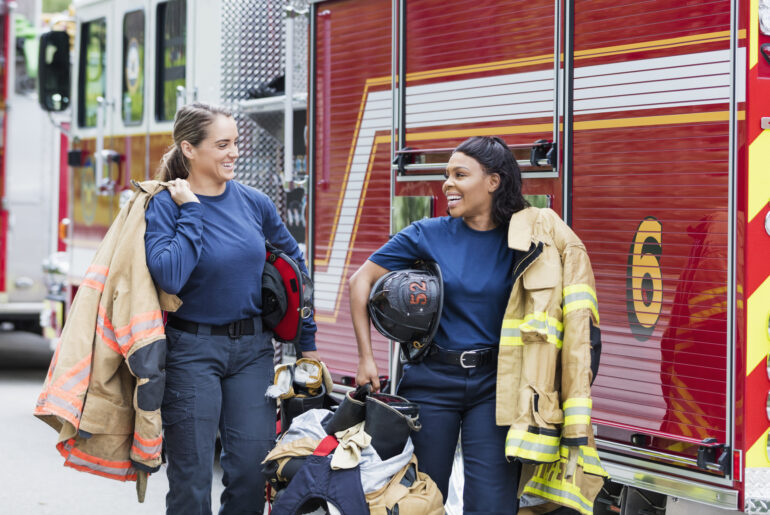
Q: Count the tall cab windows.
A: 3